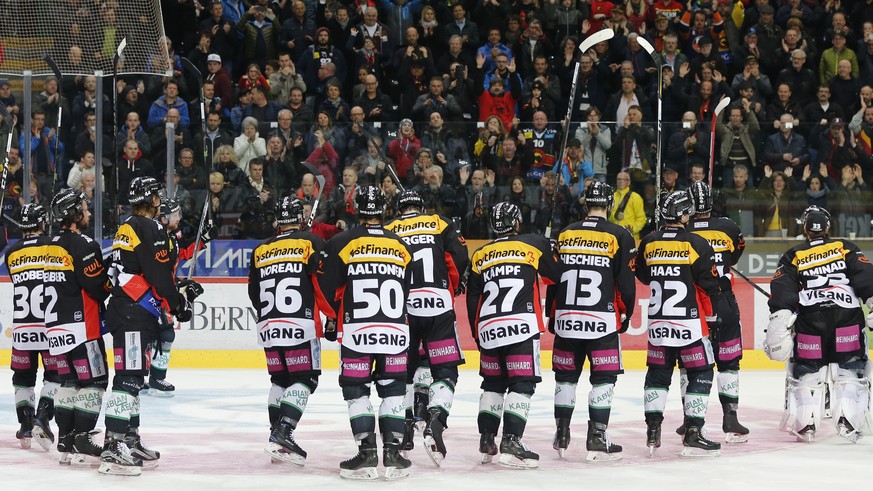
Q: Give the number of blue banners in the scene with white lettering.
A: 1